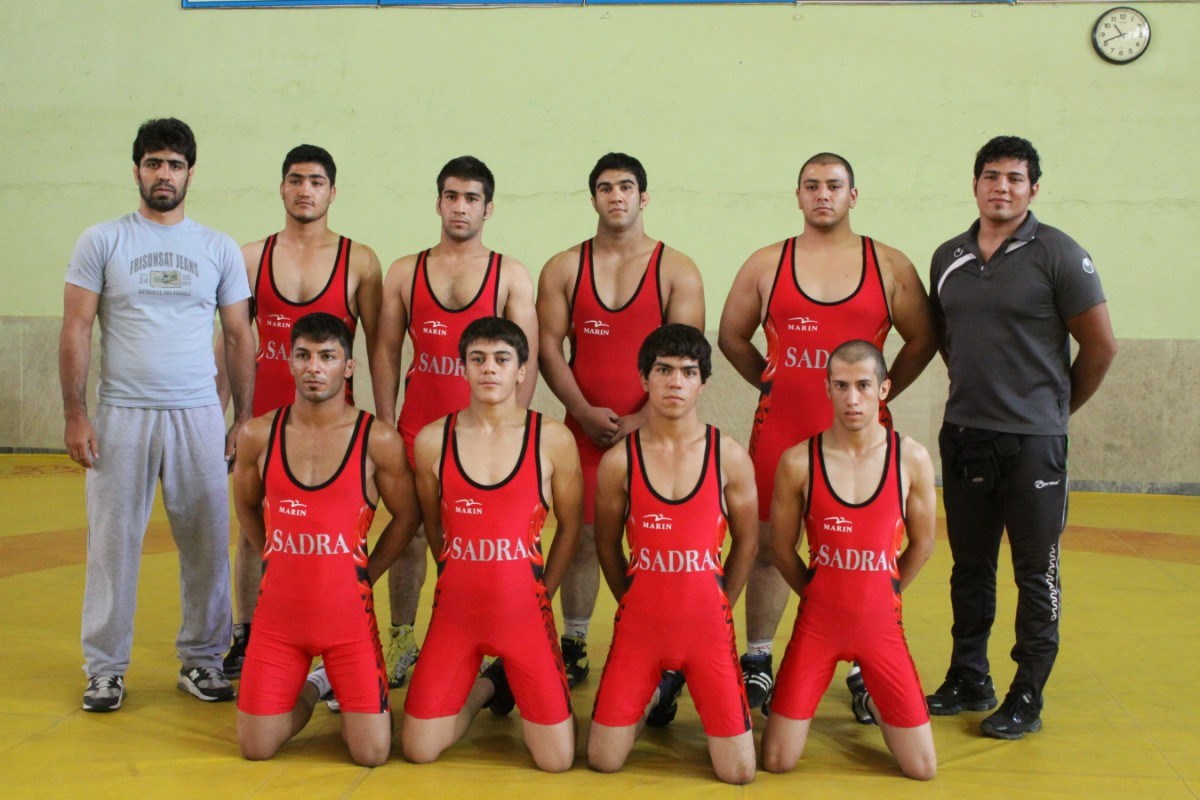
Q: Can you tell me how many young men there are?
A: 10